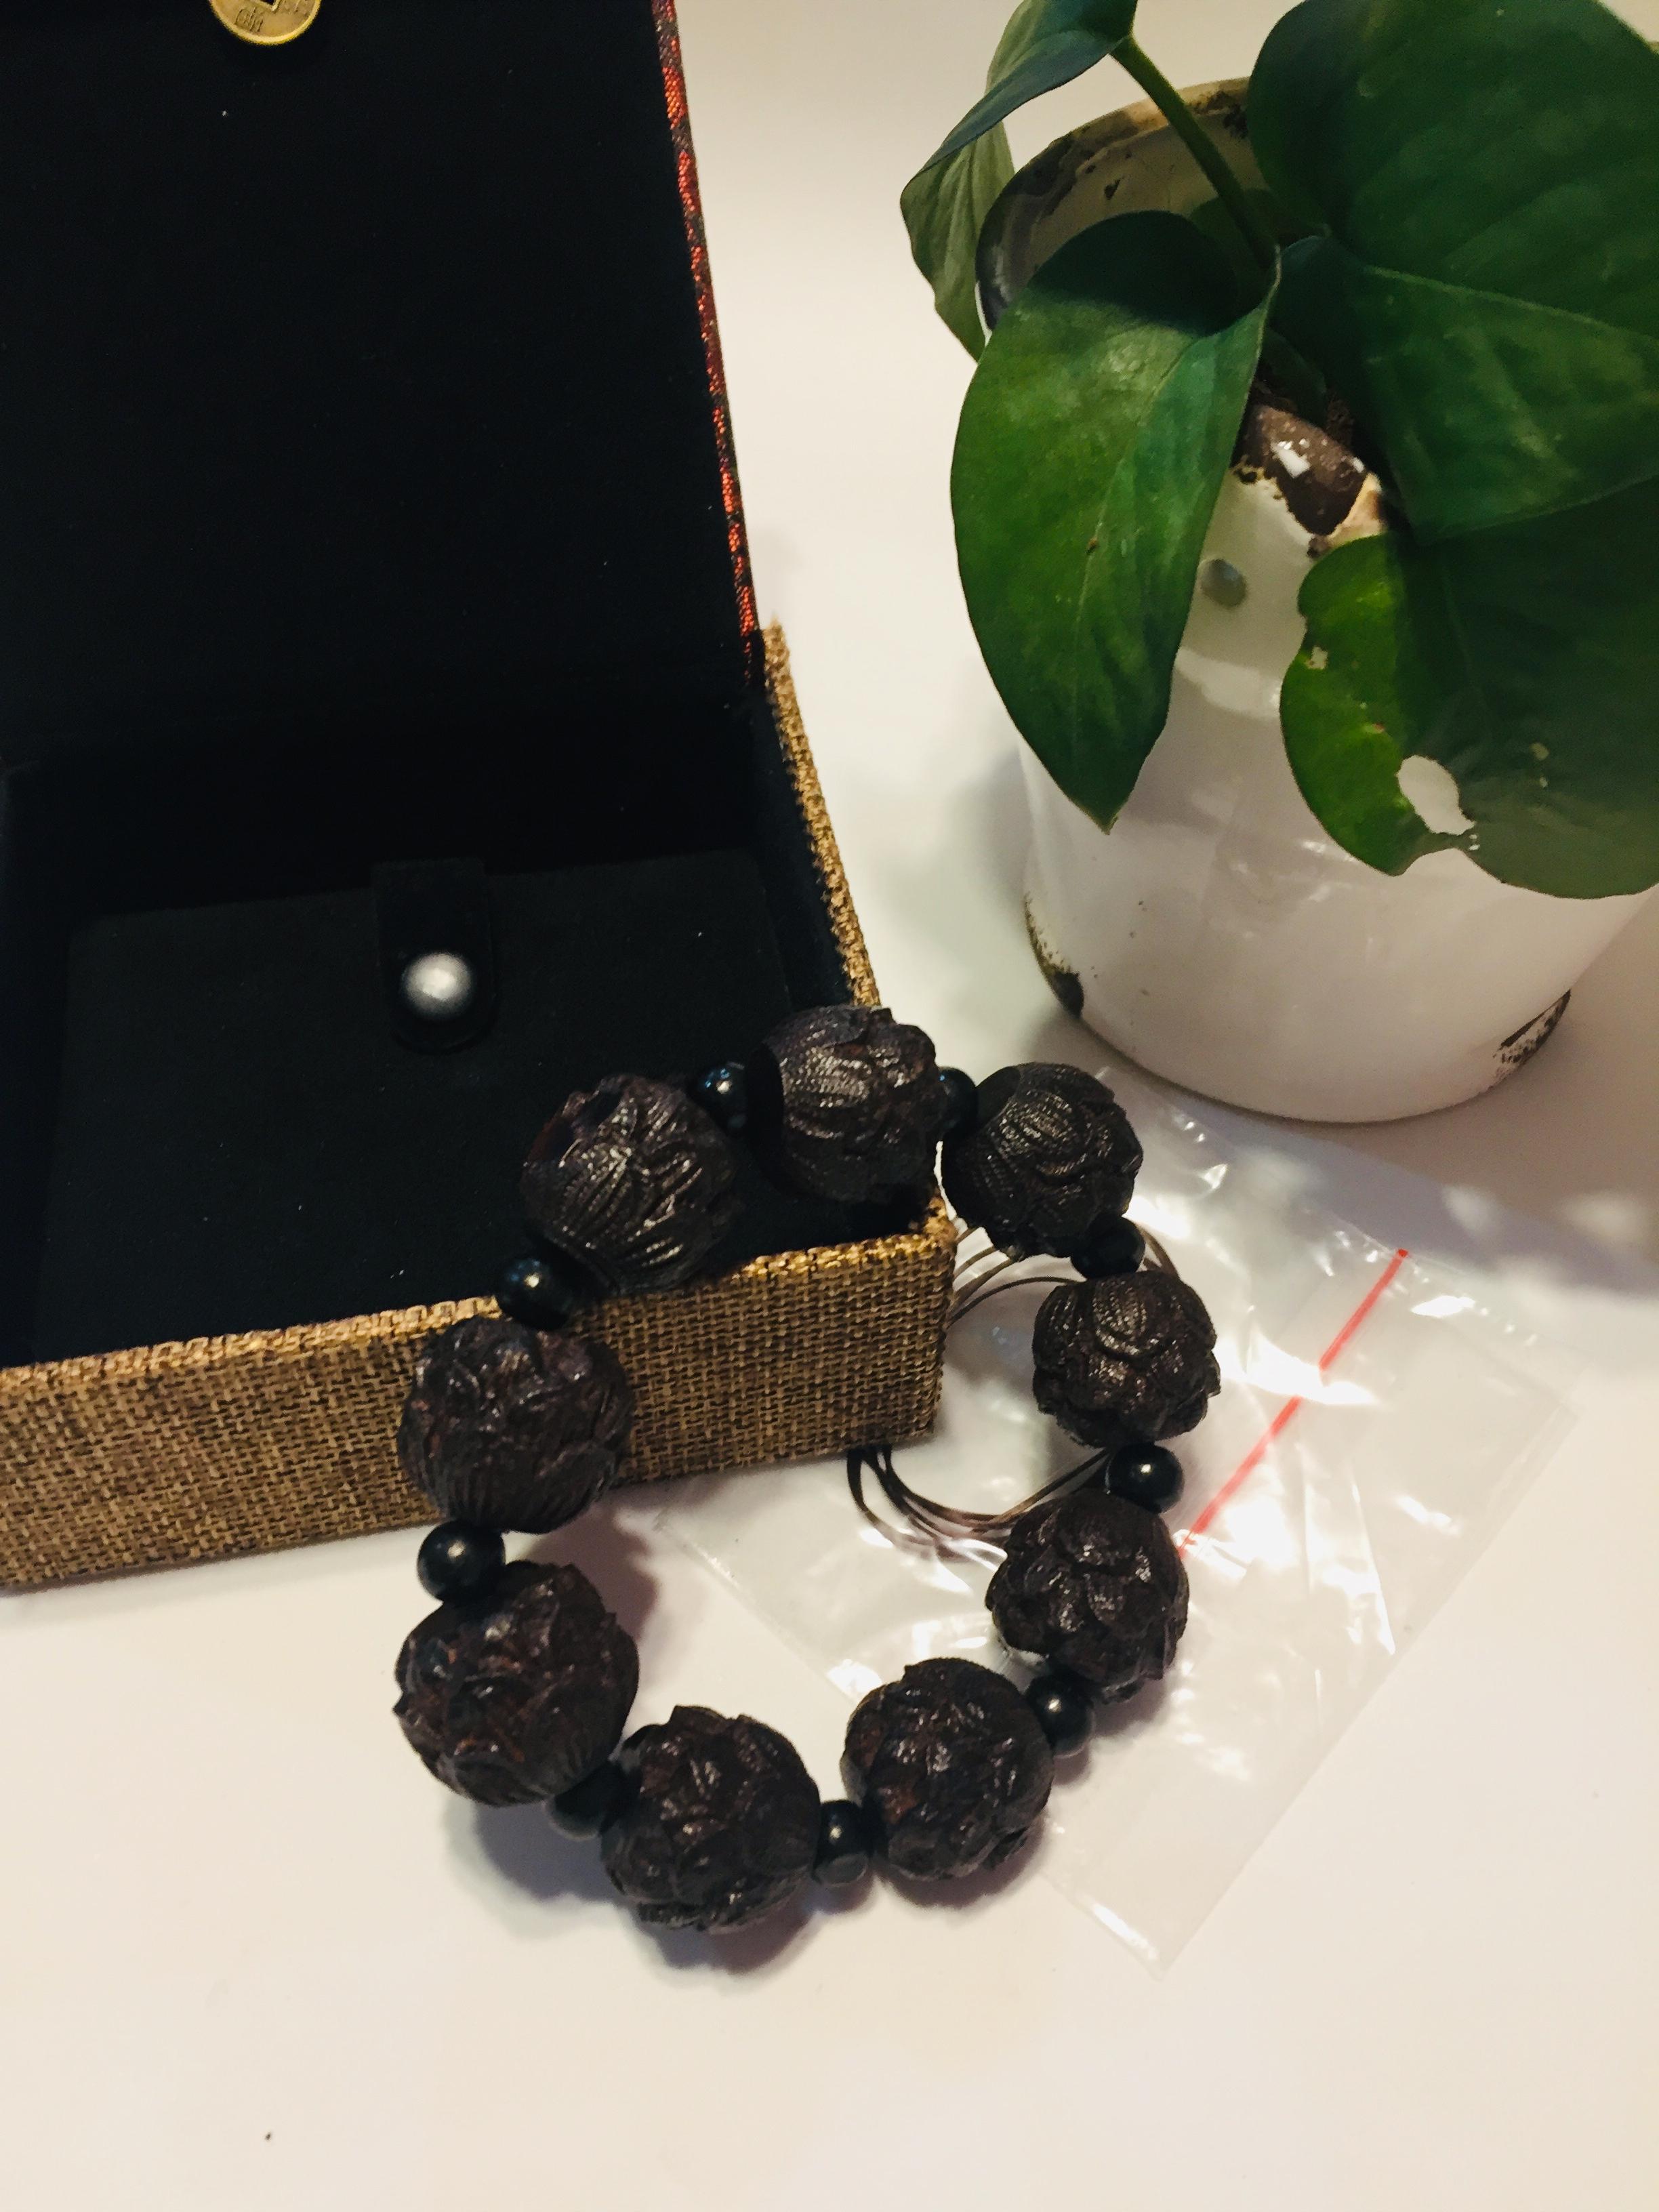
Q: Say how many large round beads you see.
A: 9